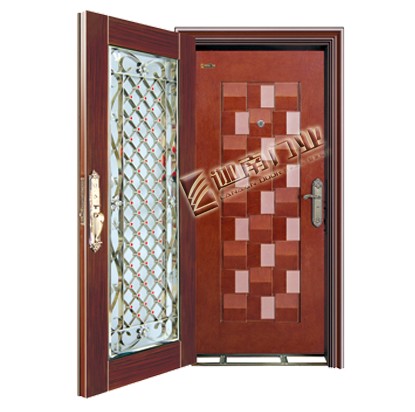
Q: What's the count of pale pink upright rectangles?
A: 13